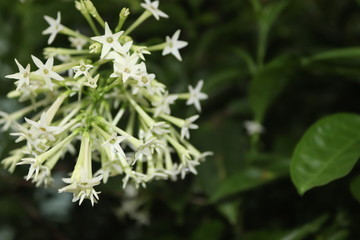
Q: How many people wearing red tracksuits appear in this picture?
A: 0